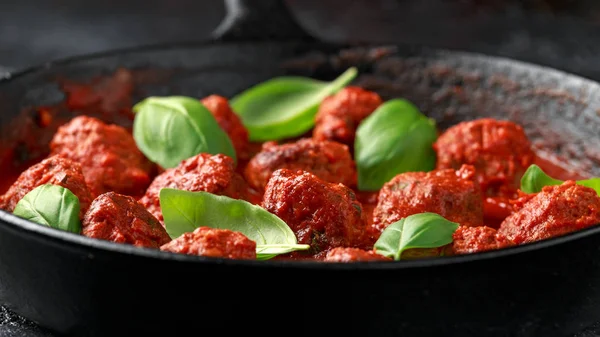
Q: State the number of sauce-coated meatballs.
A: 14